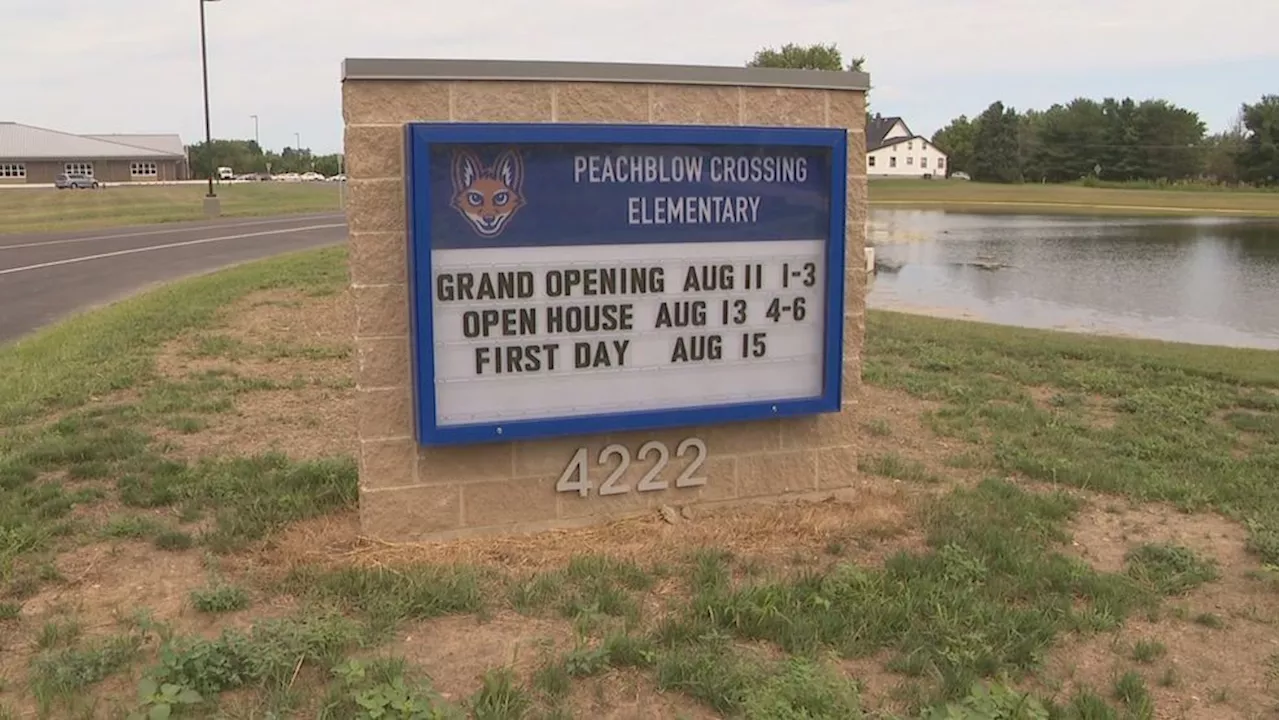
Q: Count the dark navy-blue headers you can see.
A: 1